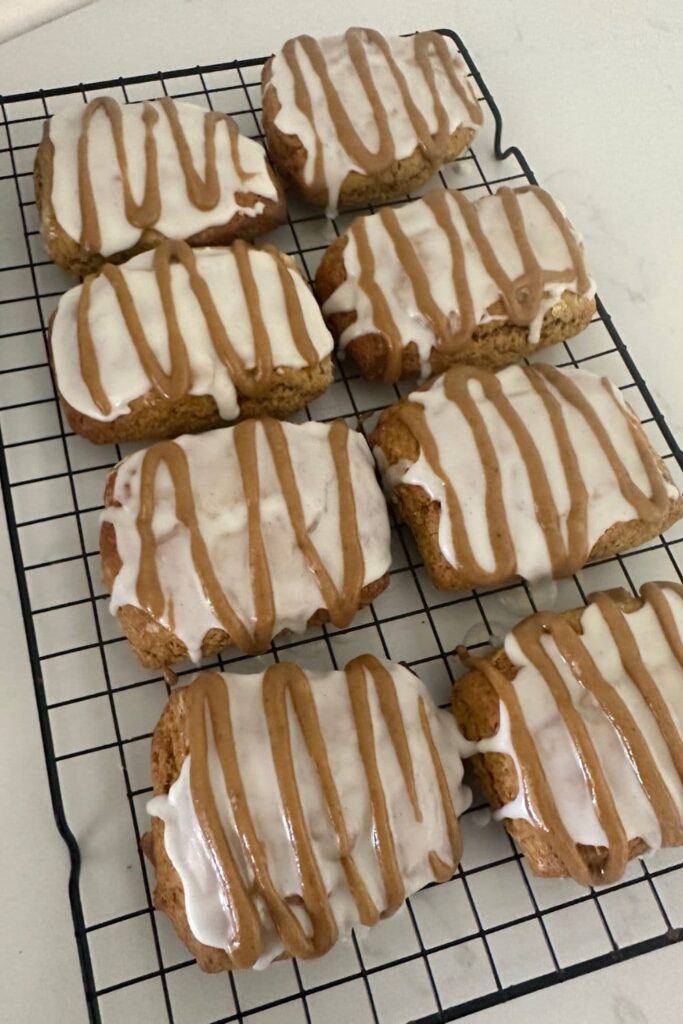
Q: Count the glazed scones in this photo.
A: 8